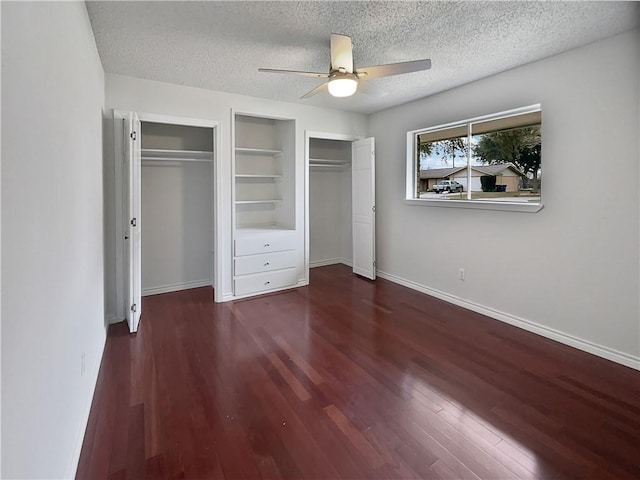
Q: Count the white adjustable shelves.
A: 3